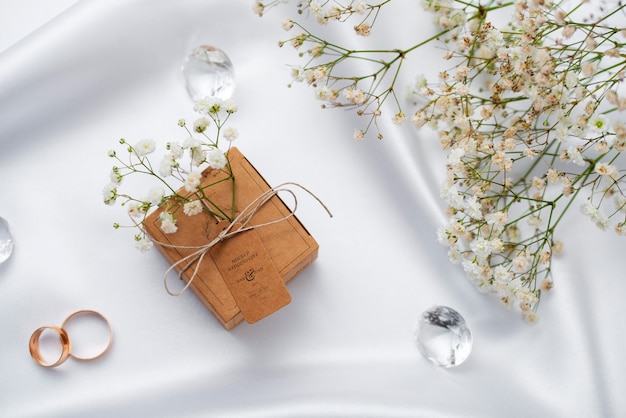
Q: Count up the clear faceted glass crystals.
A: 3